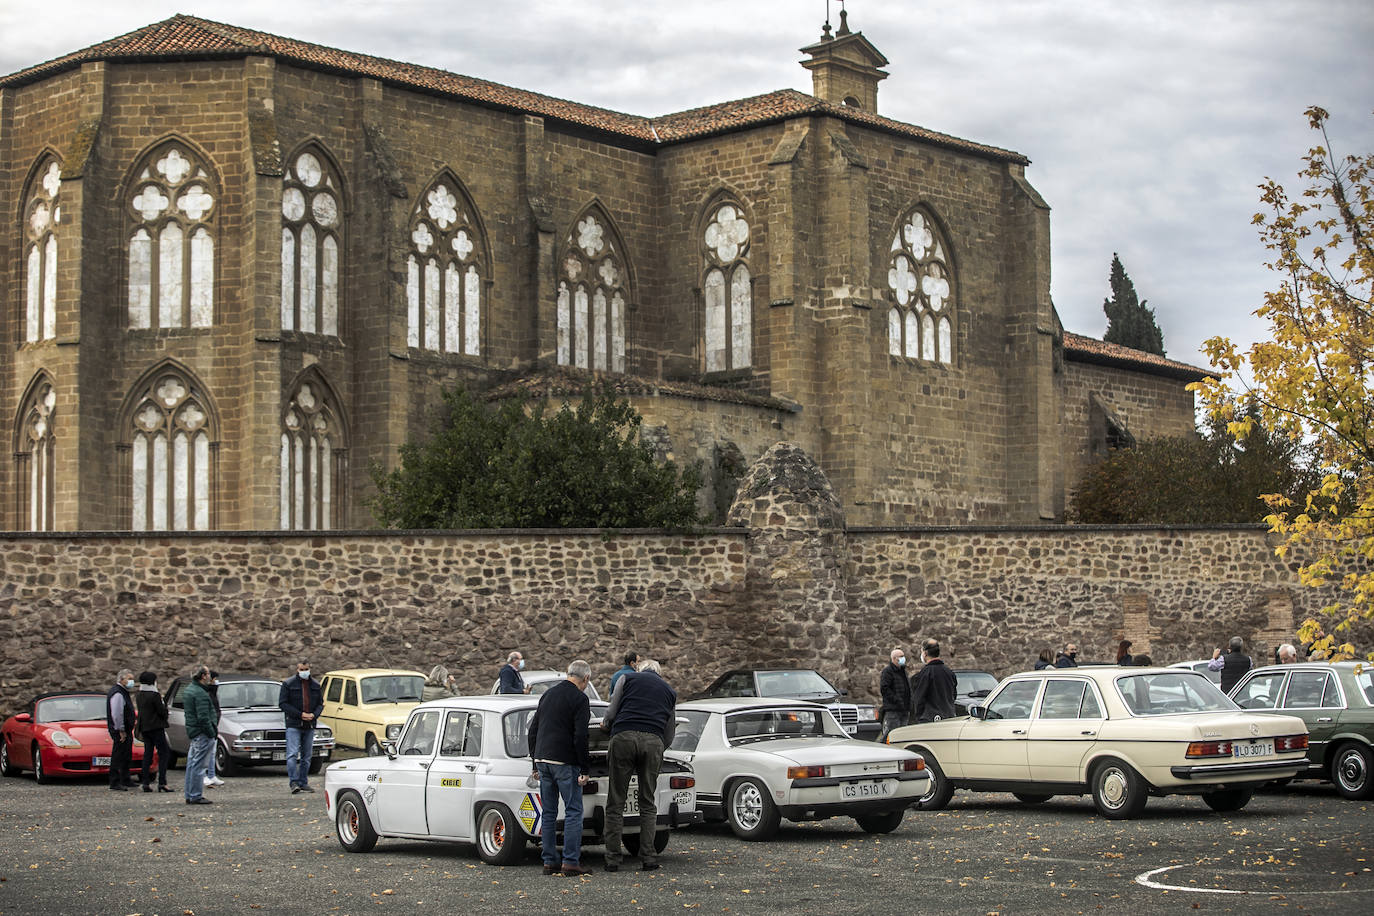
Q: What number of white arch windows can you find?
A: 10